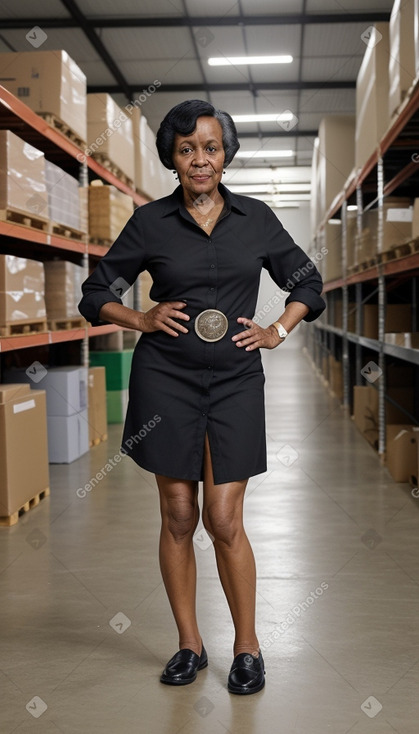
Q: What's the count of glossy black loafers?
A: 2